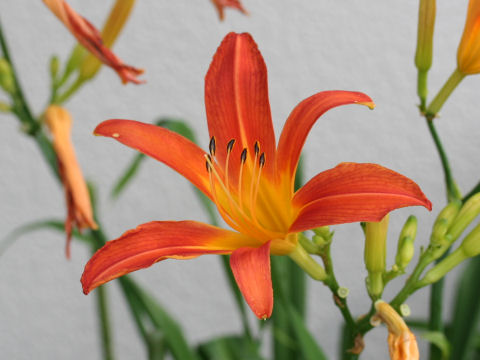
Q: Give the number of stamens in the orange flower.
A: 6